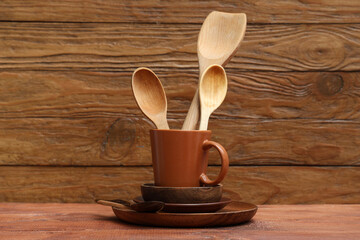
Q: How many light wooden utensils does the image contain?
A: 3